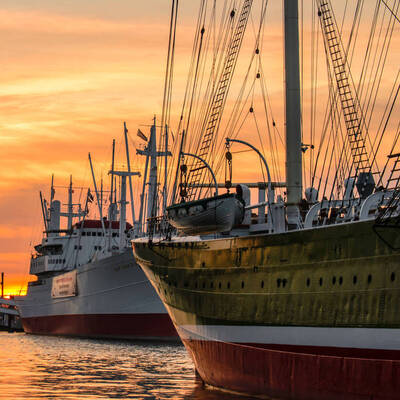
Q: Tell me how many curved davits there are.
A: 2